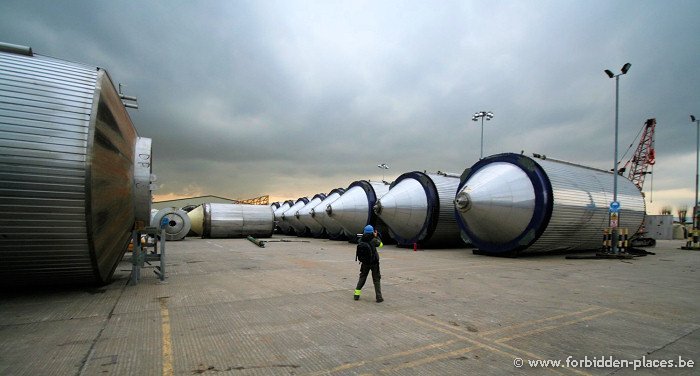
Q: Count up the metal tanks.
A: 11